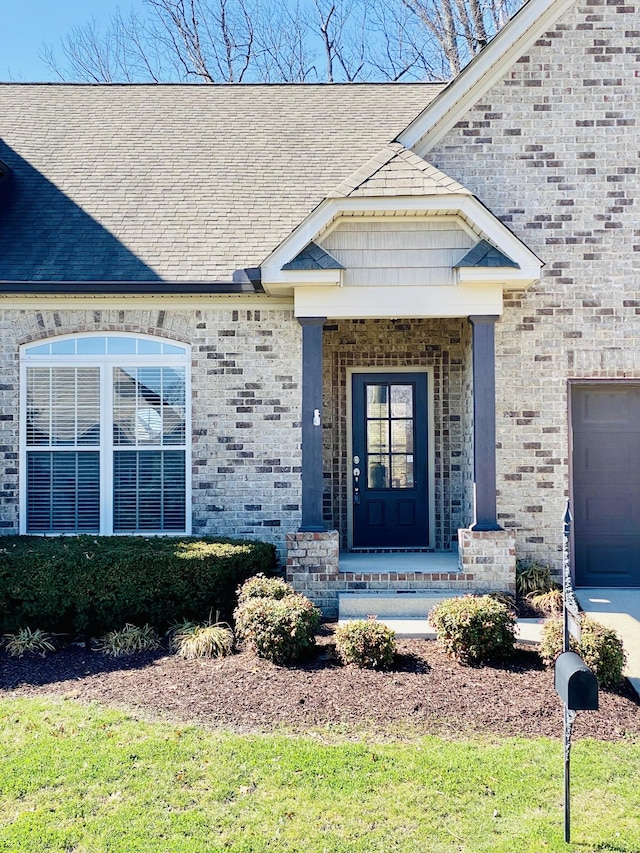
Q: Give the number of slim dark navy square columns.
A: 2